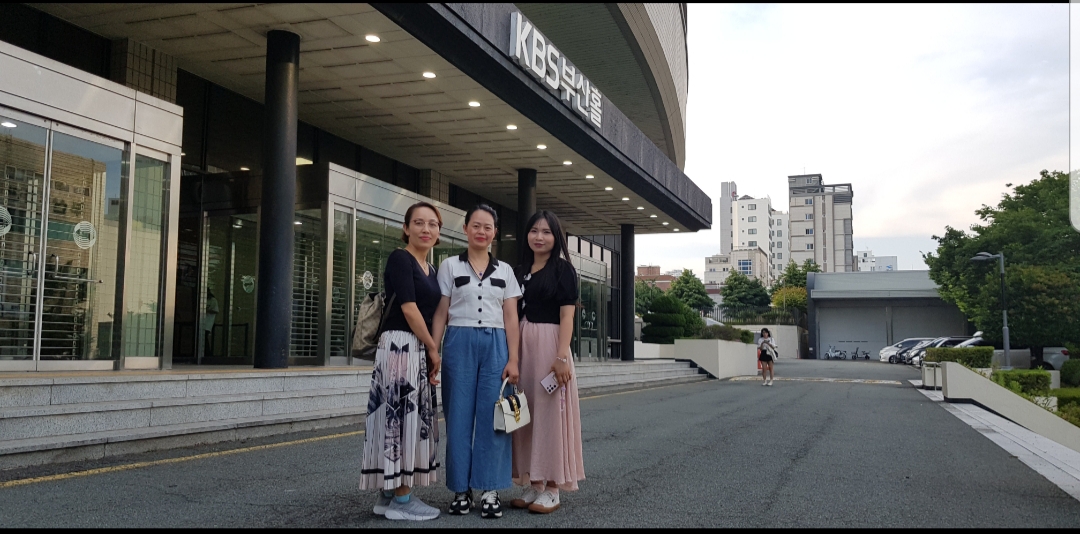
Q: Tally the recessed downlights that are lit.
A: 13